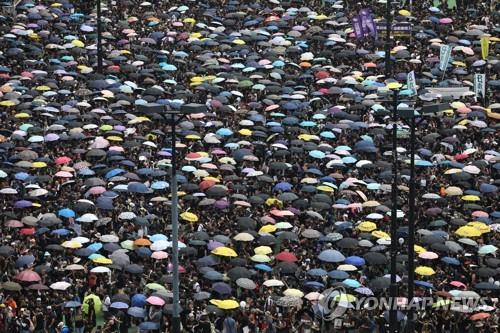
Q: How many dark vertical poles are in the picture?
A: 5